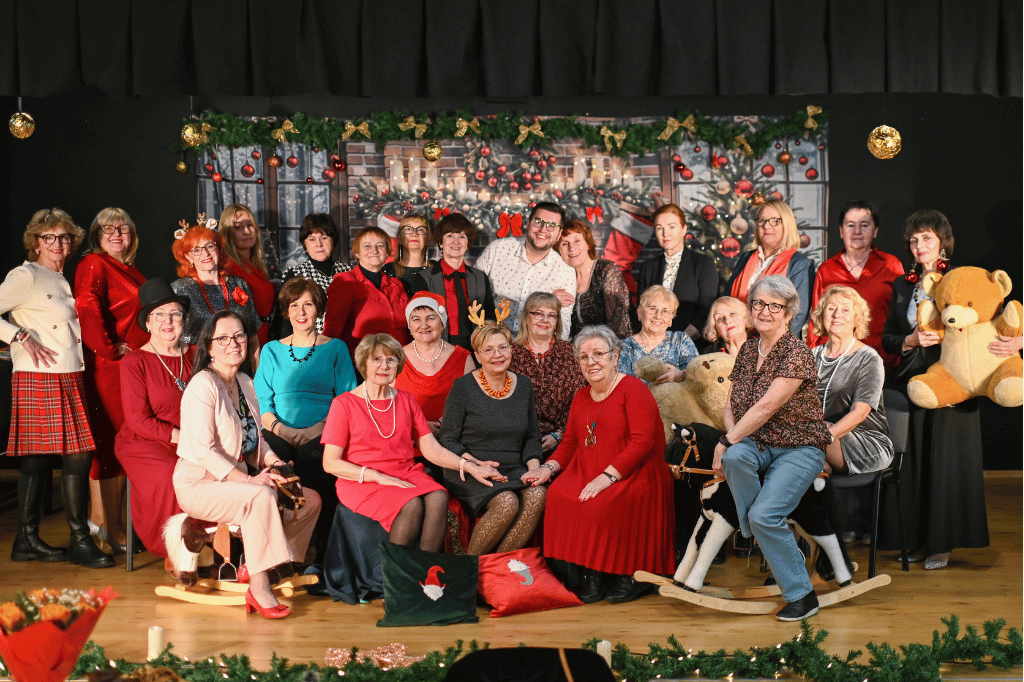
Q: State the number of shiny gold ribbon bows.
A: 10